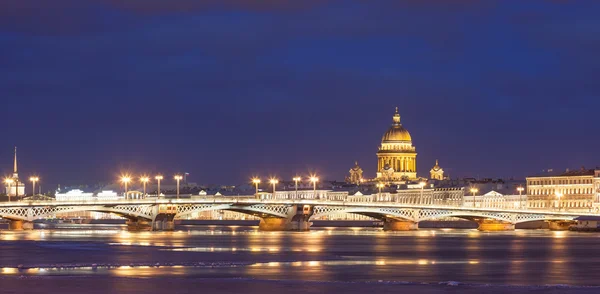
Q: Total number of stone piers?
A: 6